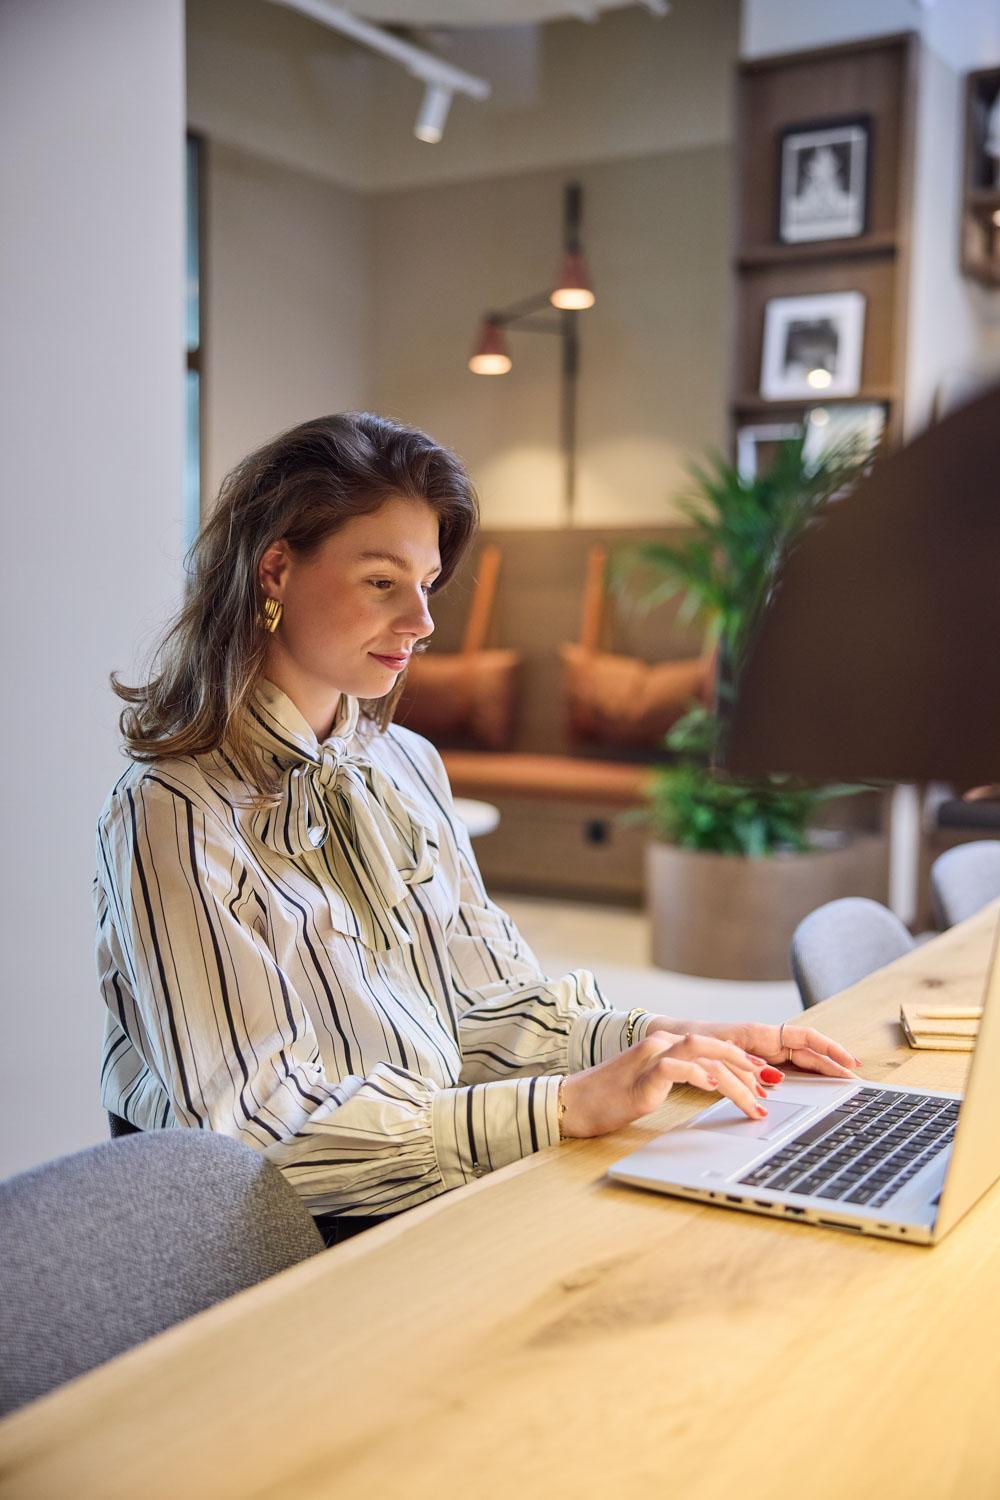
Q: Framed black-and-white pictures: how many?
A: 2